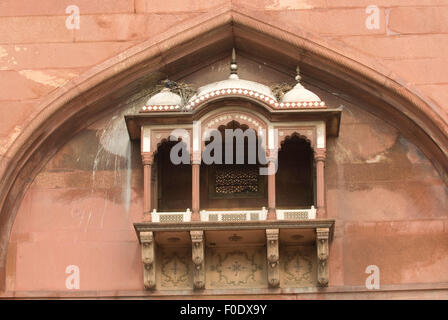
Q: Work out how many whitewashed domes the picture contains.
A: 3